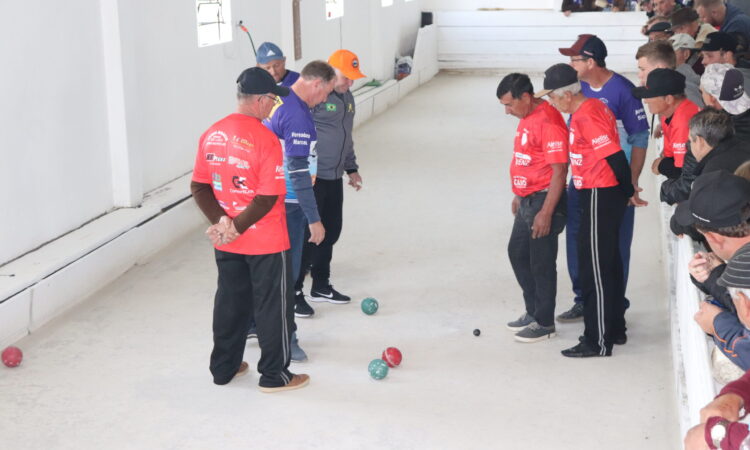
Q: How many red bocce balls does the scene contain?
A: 2